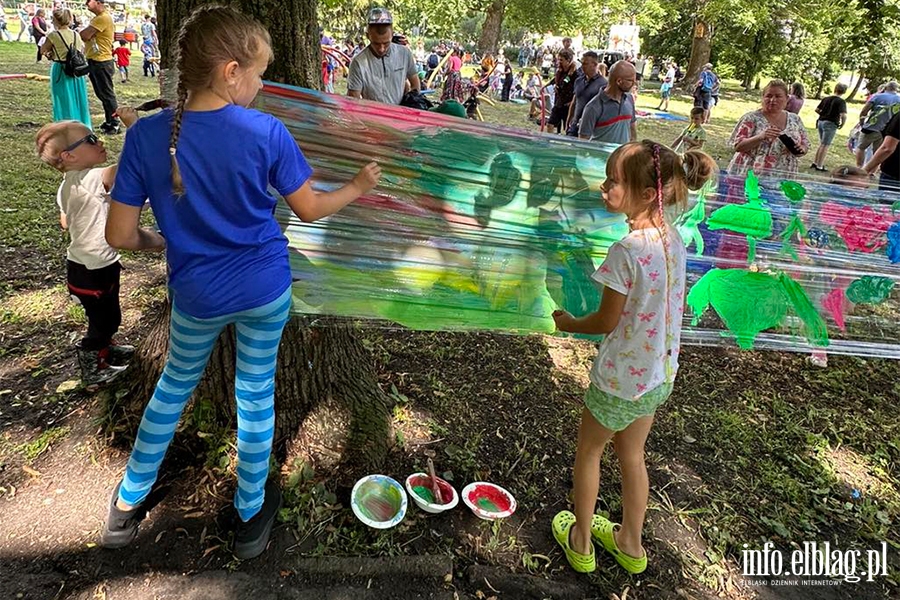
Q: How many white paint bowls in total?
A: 3